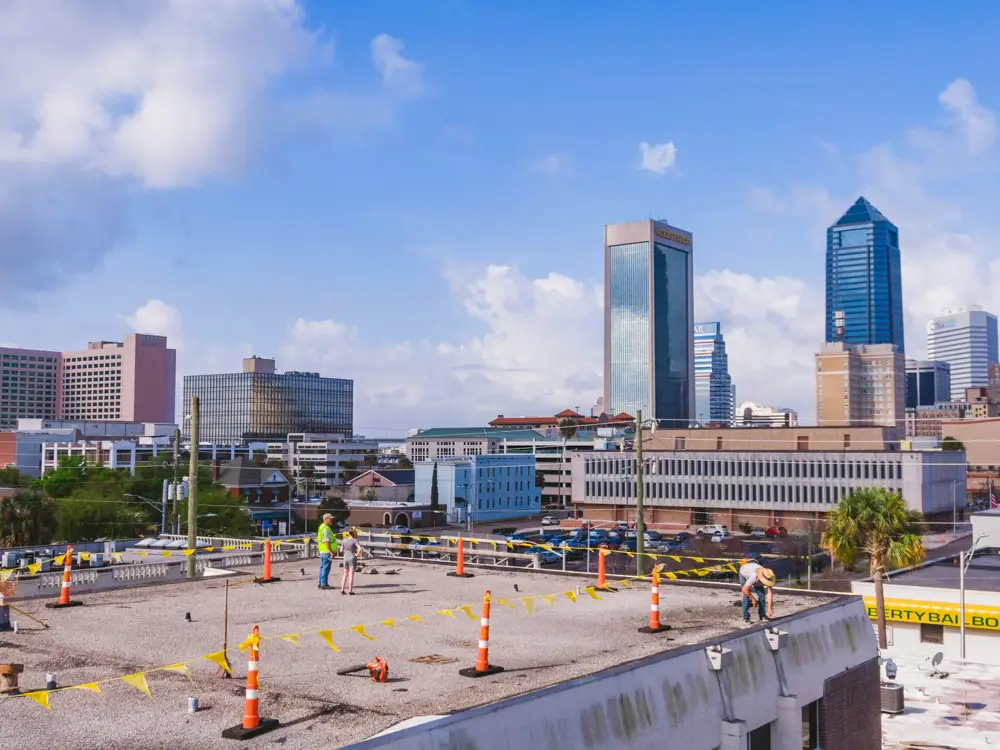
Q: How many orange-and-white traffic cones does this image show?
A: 4